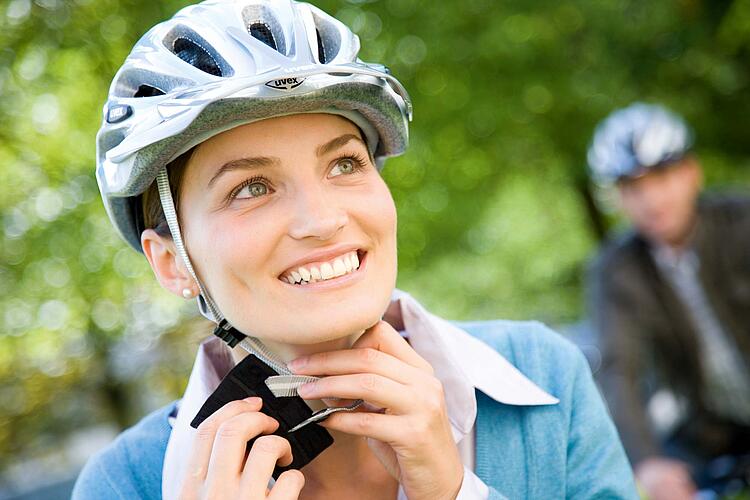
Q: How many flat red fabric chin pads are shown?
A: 0